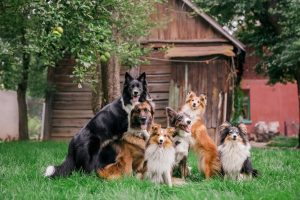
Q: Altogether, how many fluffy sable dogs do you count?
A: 2